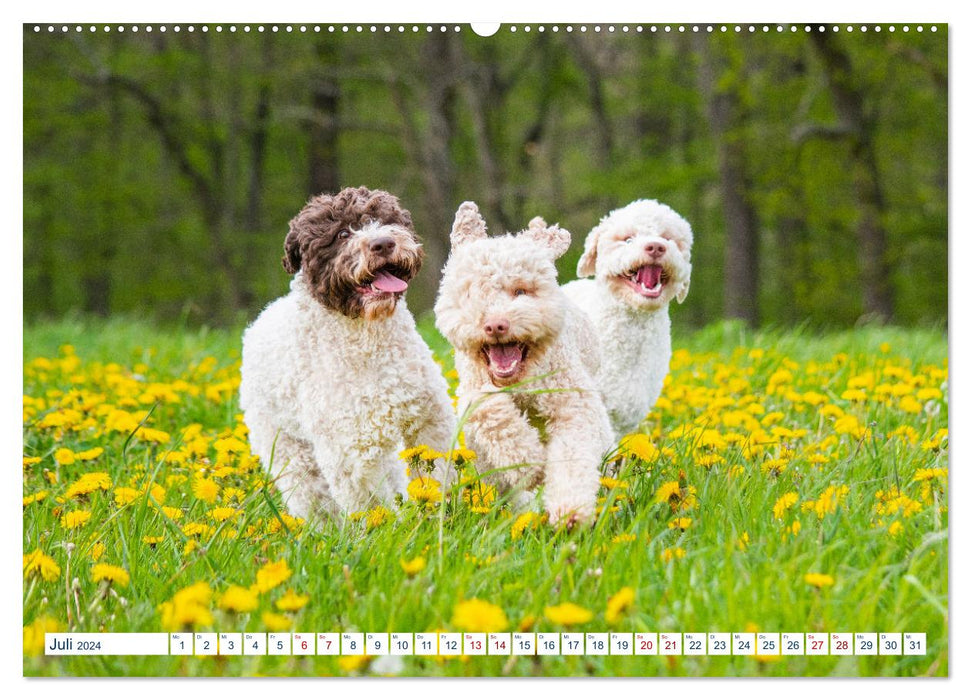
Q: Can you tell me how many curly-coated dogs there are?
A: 3